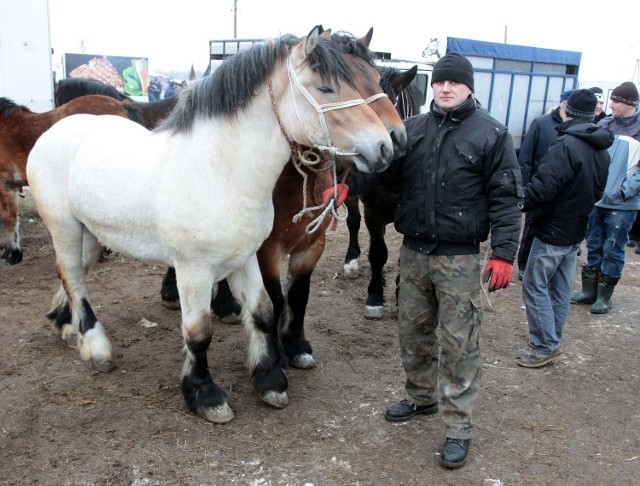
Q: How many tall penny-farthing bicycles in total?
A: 0